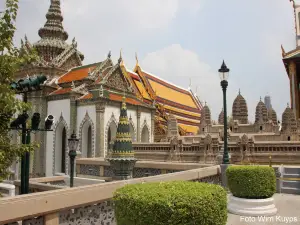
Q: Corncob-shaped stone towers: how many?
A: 7